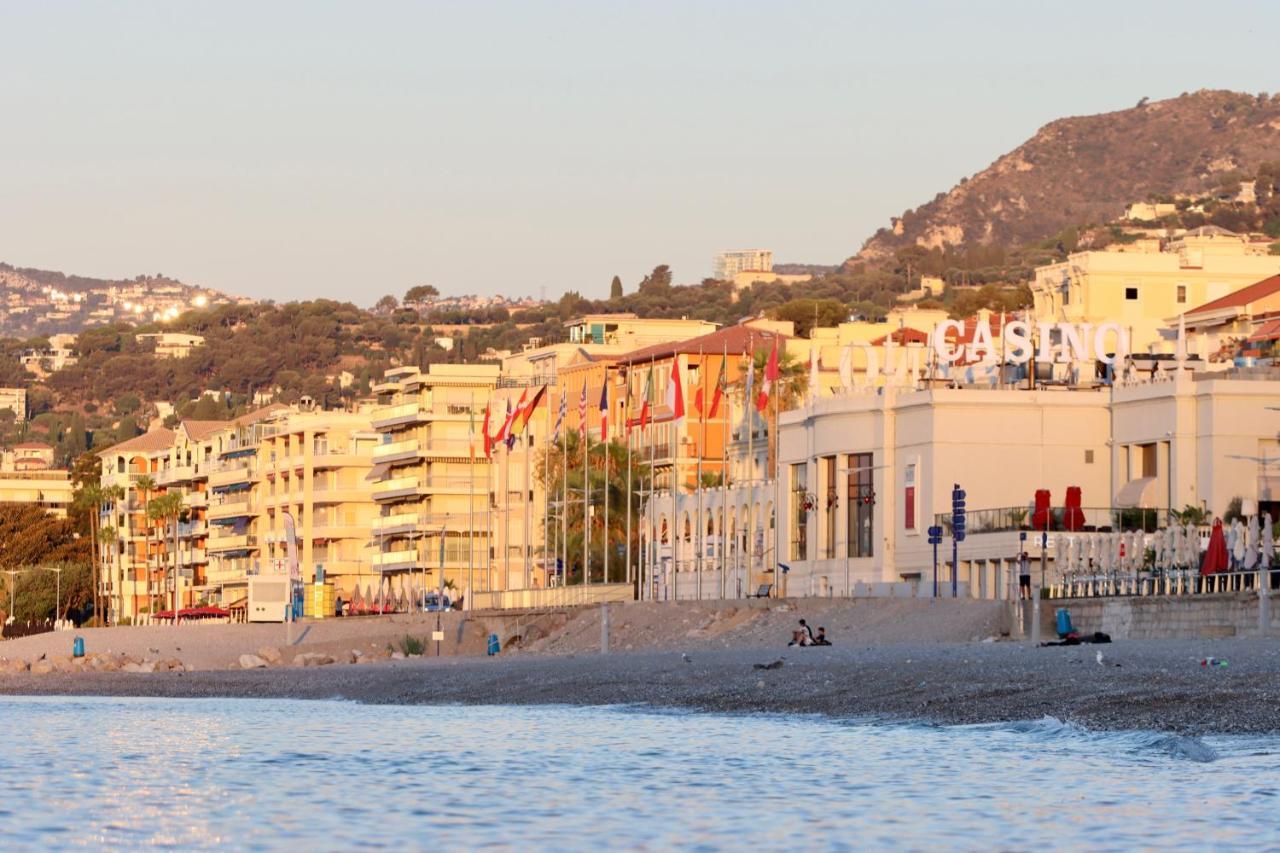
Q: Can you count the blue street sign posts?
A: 2